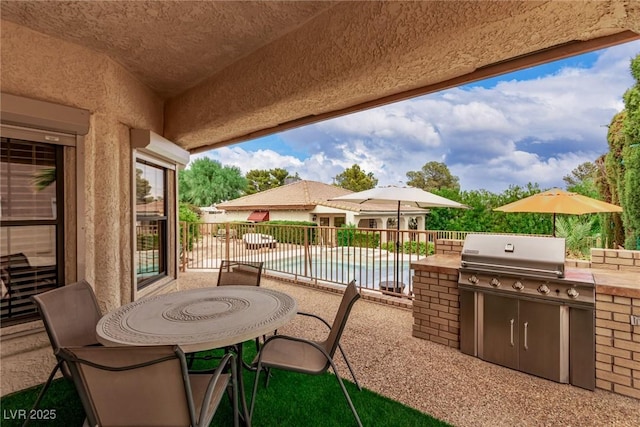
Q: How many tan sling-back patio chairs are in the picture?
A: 4